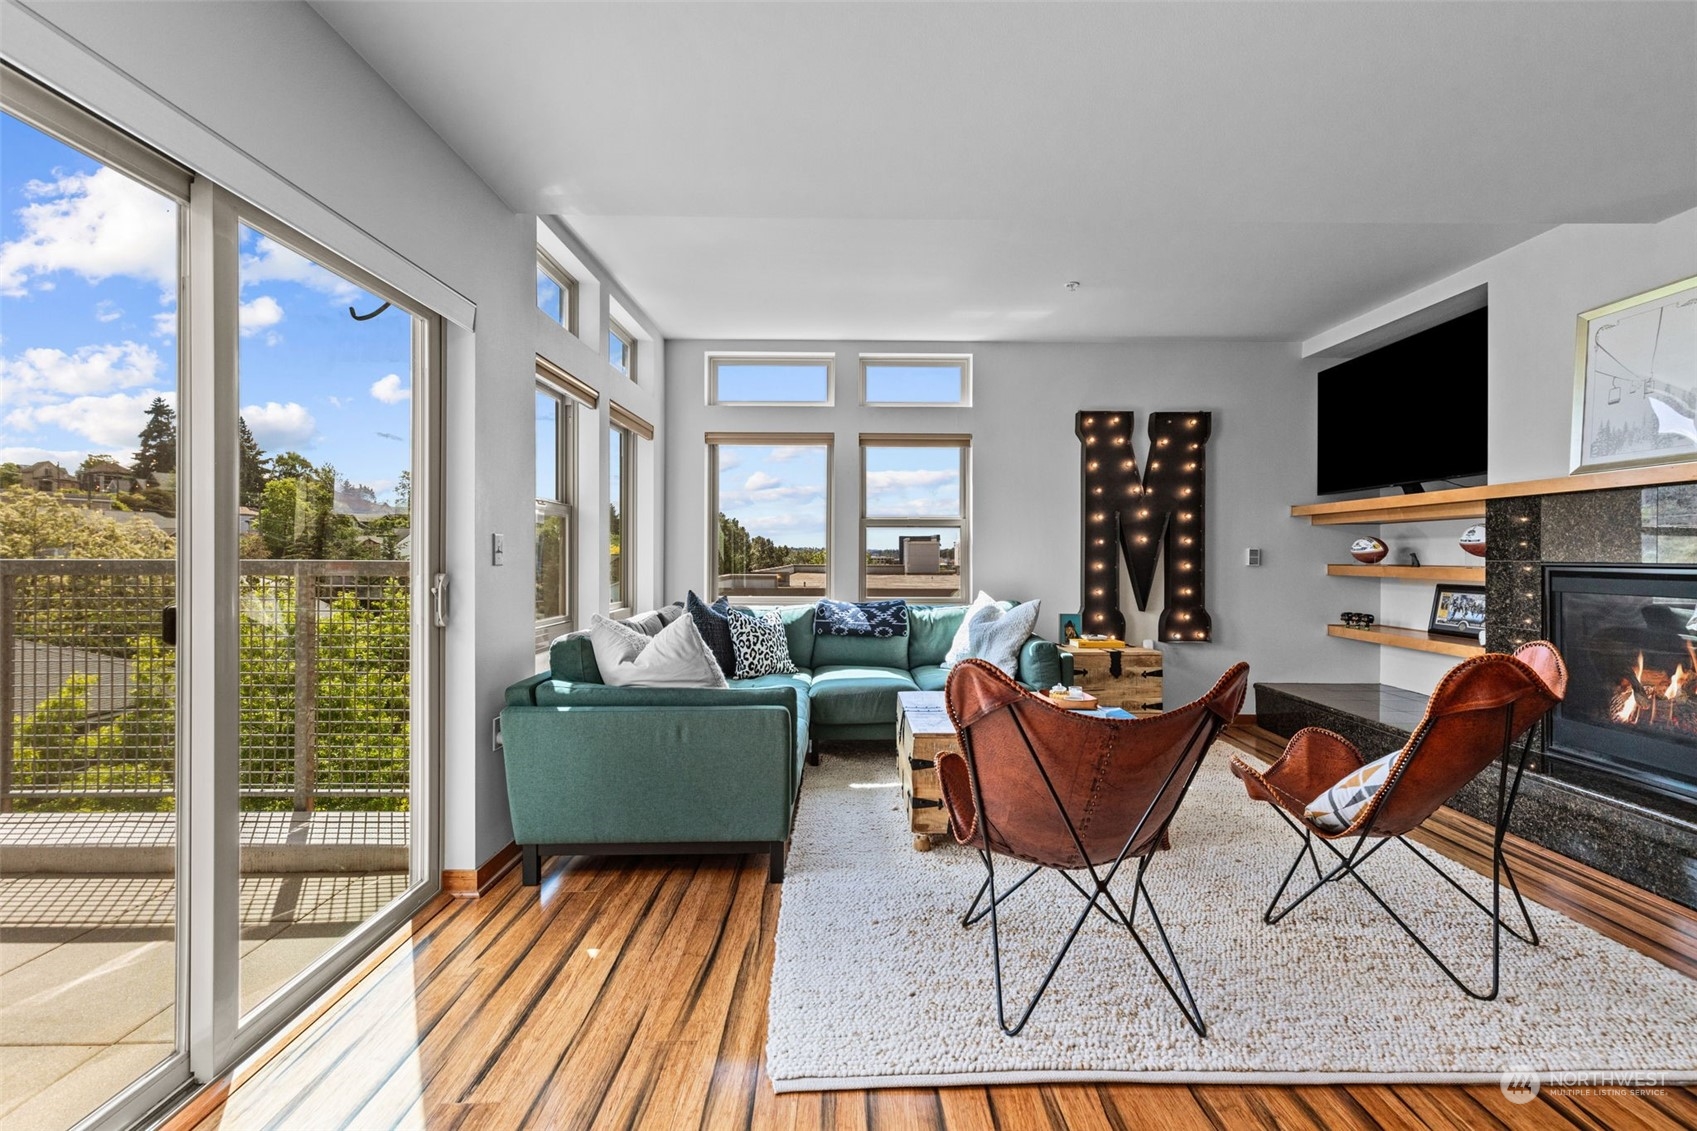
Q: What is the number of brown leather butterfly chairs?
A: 2